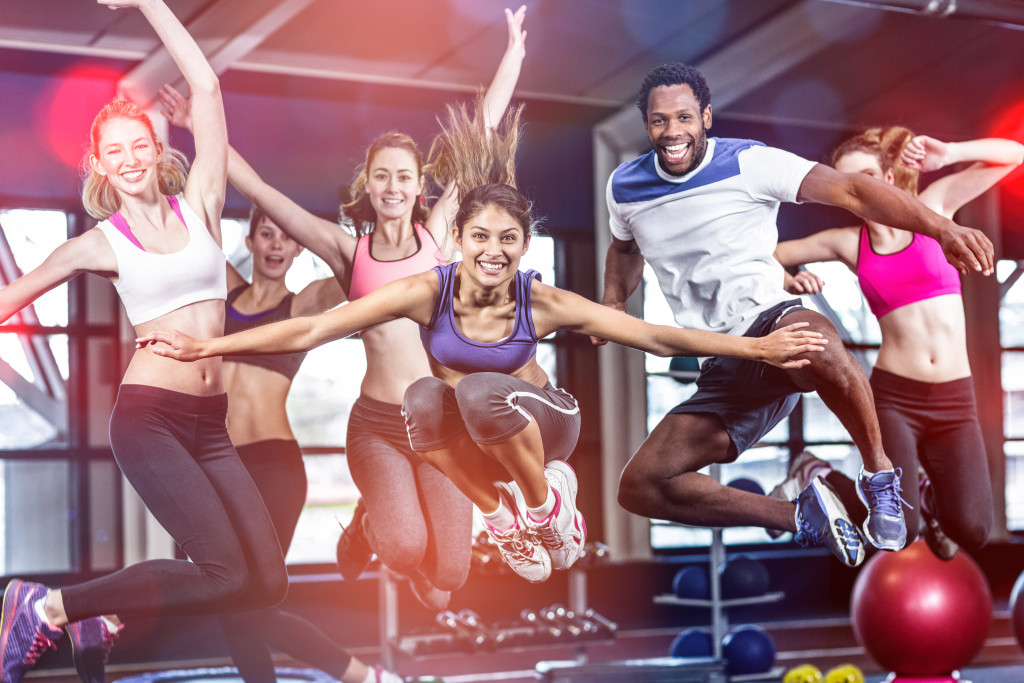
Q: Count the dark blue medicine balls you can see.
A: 5